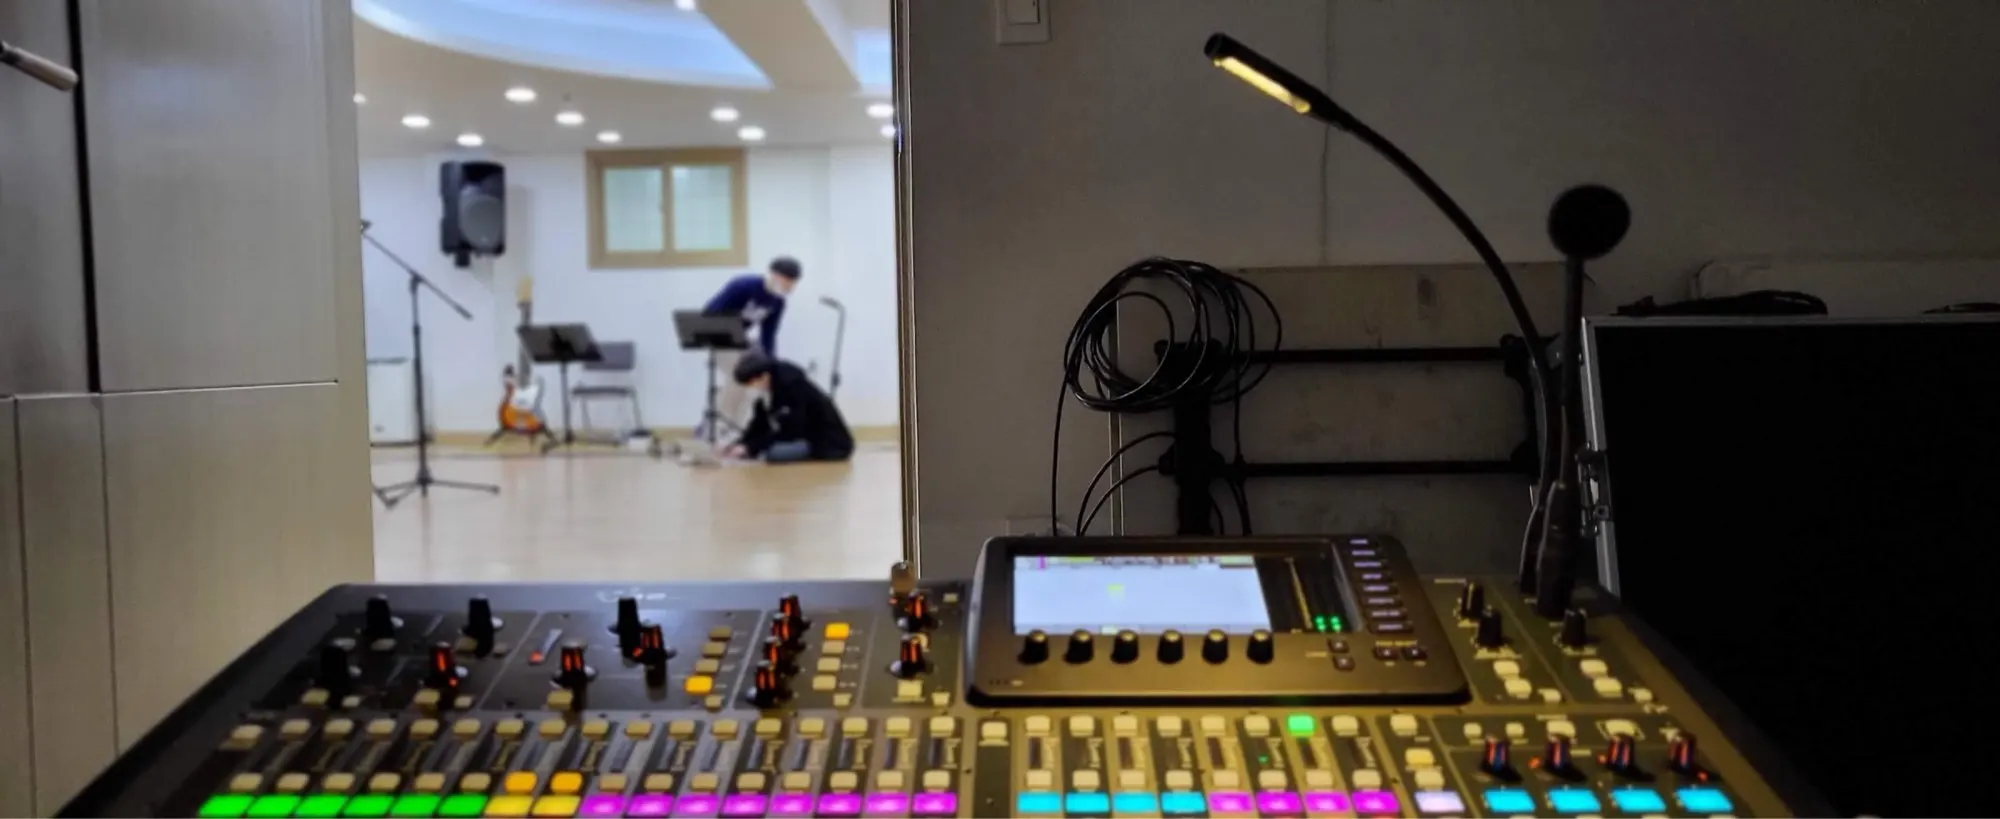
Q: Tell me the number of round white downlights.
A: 11